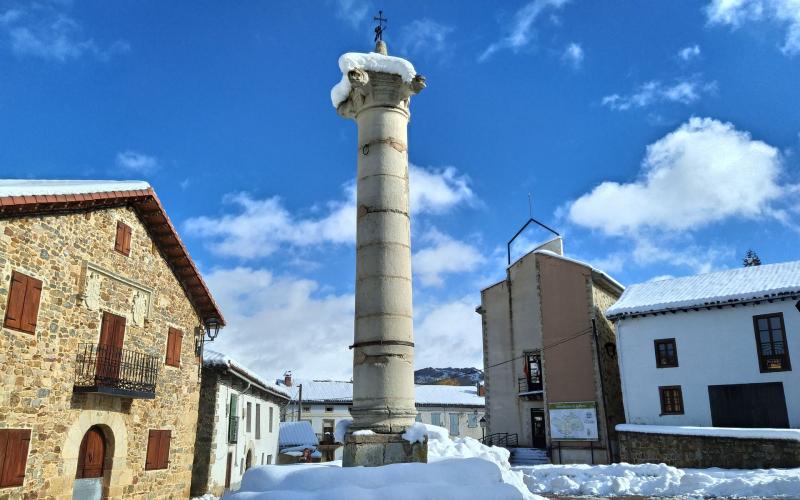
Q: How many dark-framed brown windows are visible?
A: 3